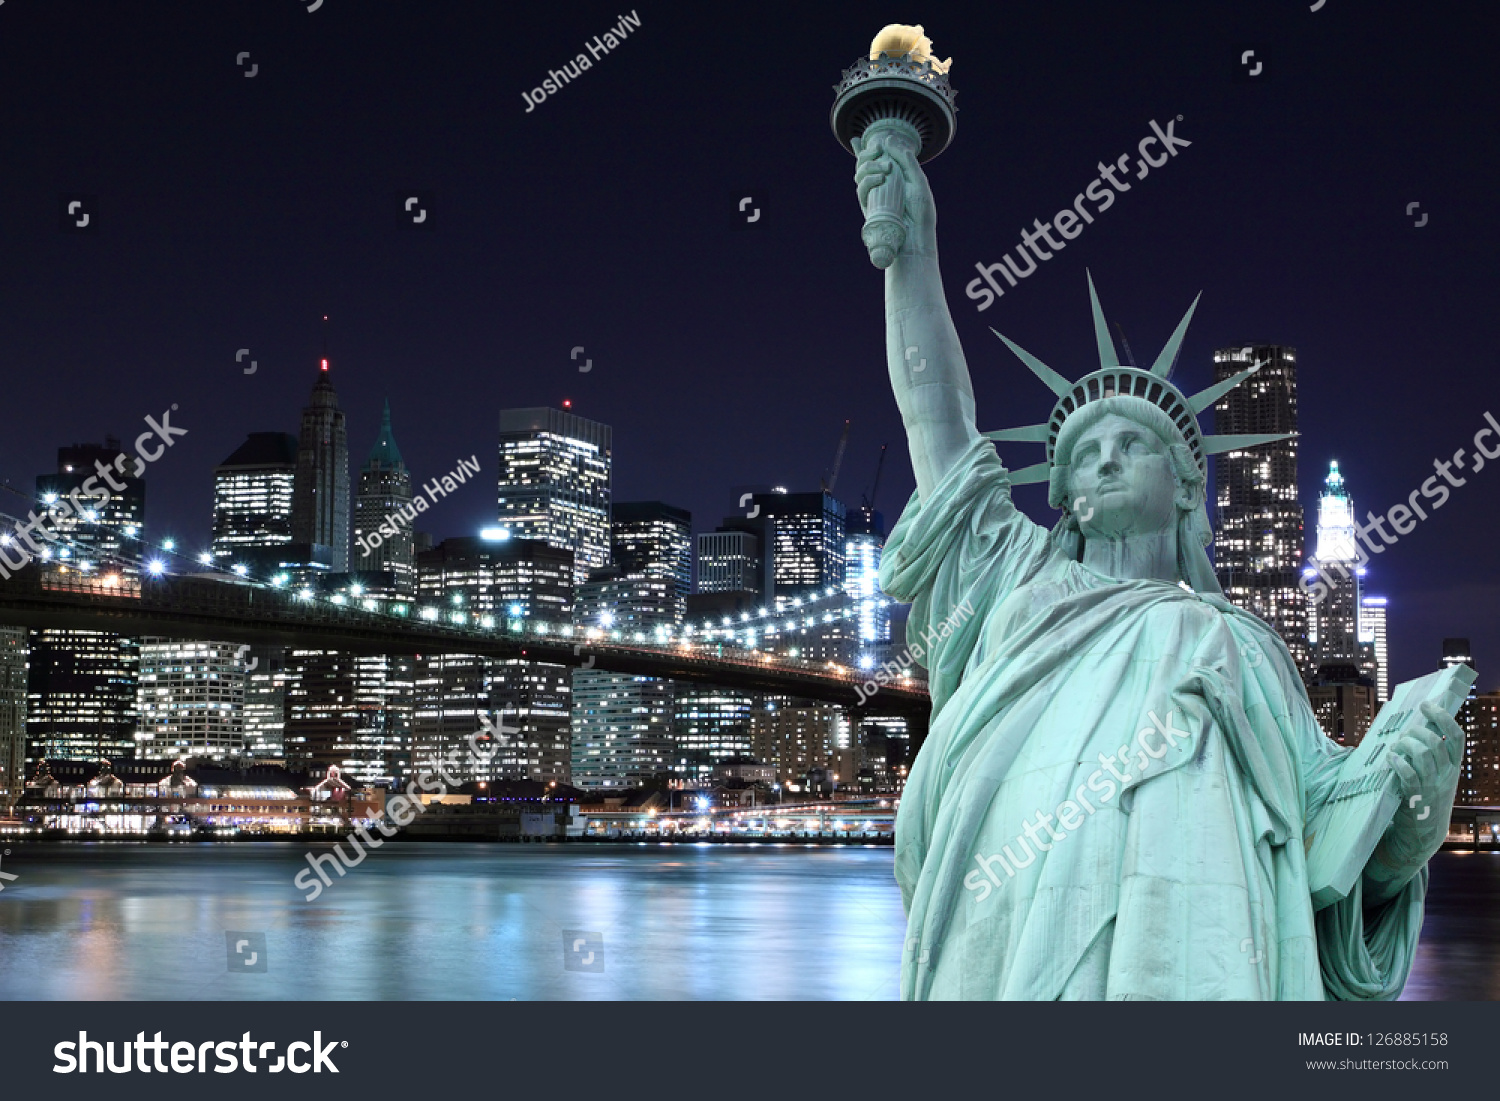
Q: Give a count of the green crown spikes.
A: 7